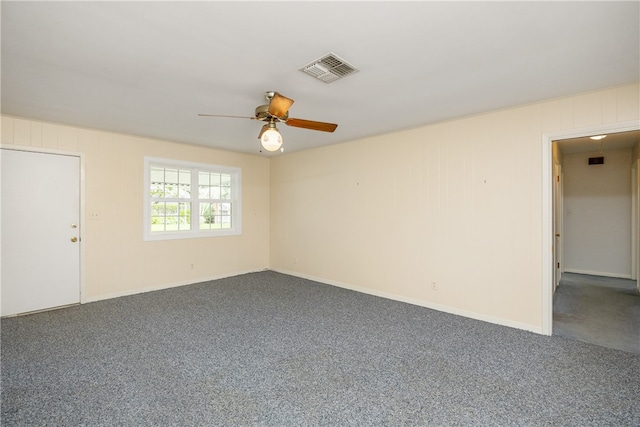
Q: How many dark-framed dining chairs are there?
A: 0